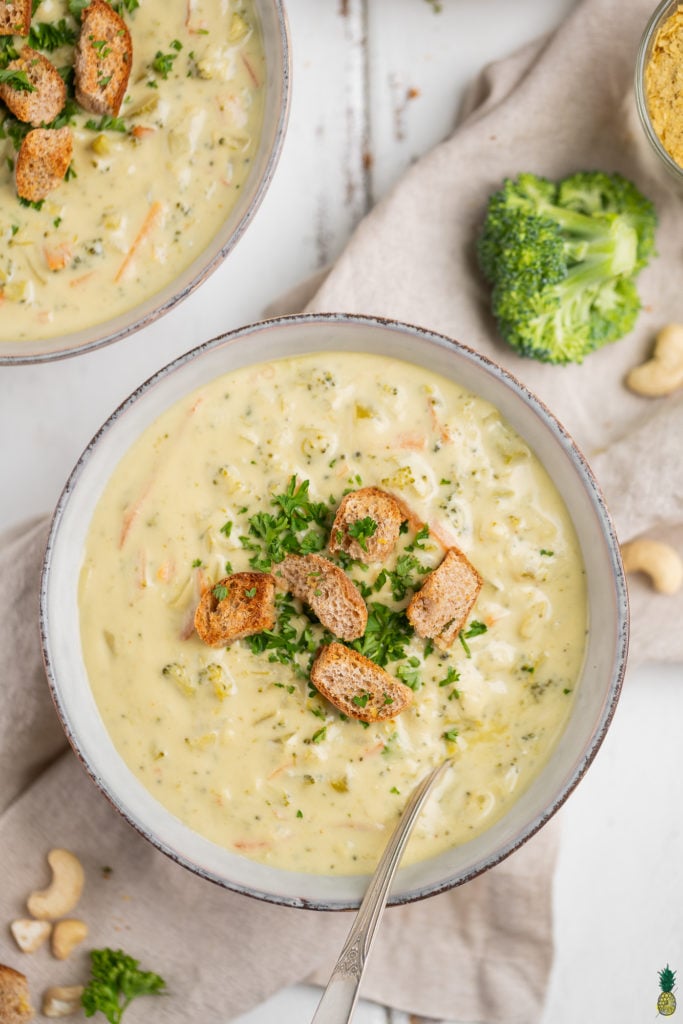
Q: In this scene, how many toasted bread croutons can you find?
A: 10